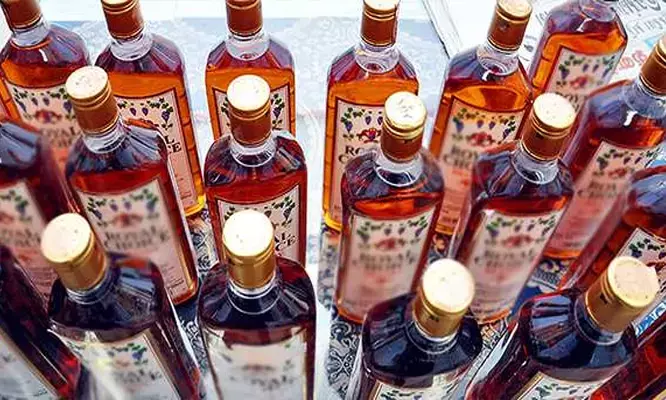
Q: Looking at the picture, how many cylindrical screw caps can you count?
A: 14